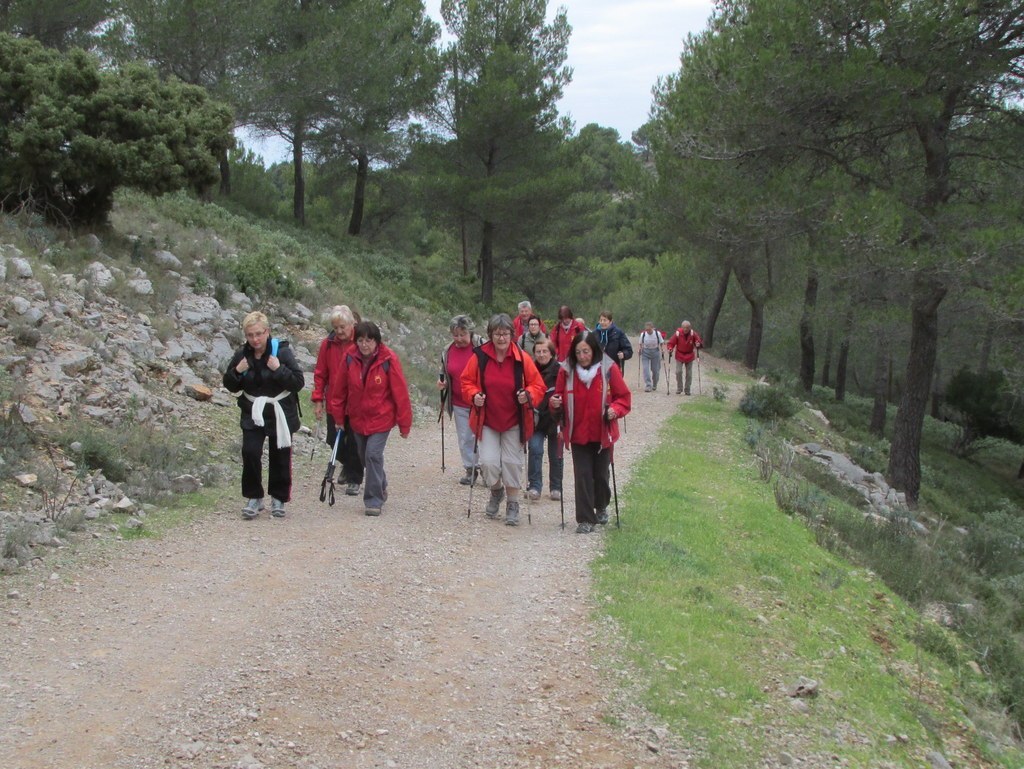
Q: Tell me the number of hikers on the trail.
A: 13